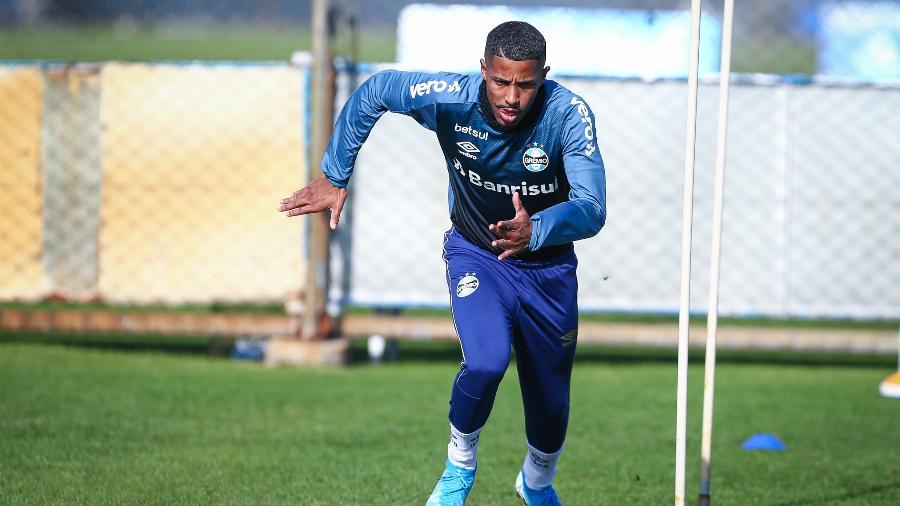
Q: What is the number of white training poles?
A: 2